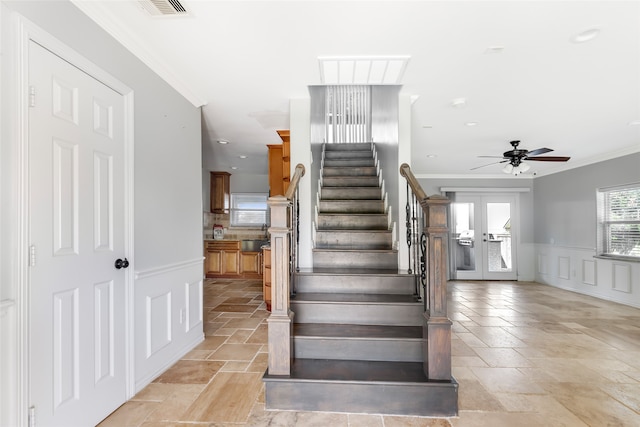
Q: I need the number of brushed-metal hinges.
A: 3